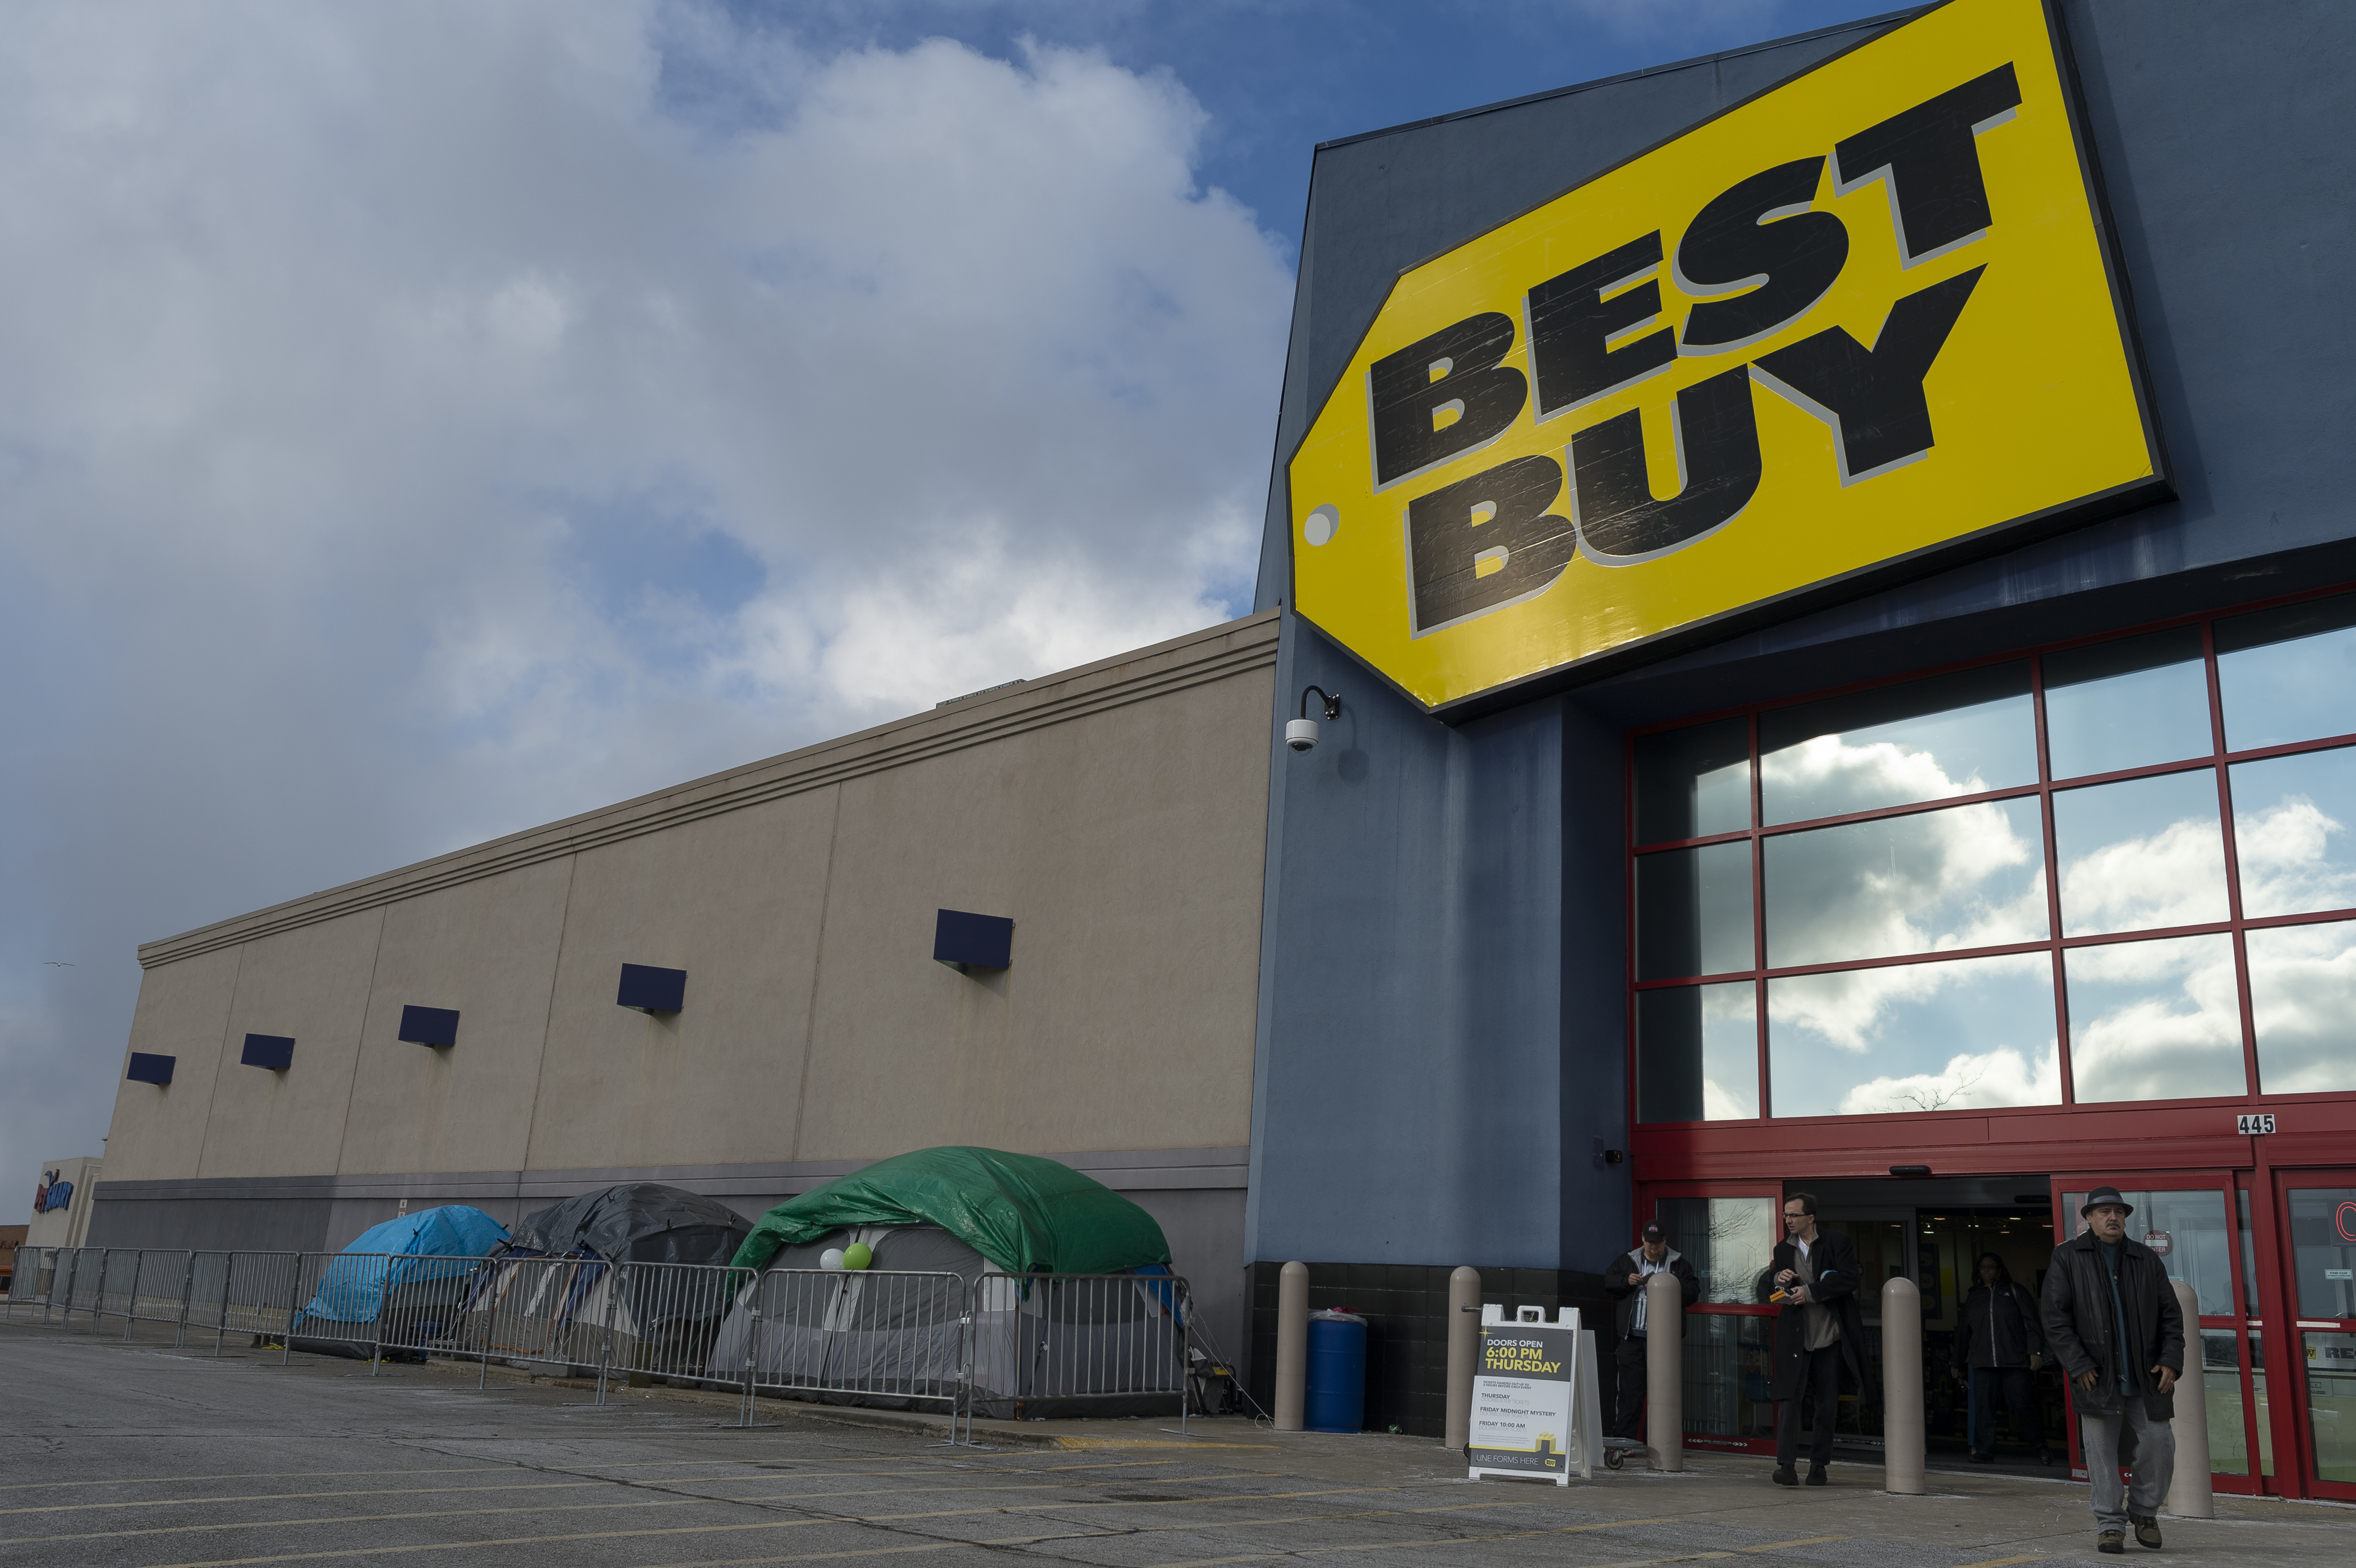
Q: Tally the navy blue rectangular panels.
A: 5